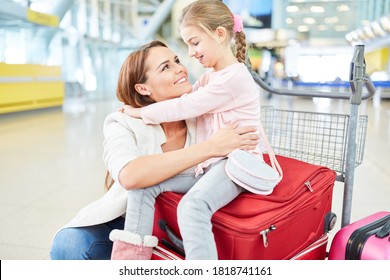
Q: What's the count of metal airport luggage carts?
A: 1